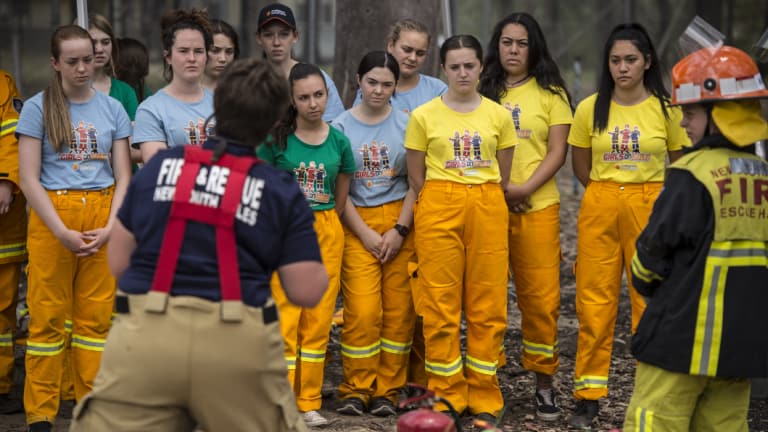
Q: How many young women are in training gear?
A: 11